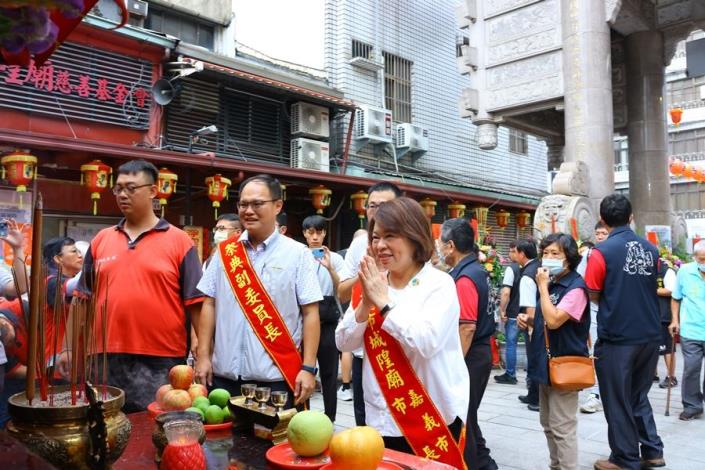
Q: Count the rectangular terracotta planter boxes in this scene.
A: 0